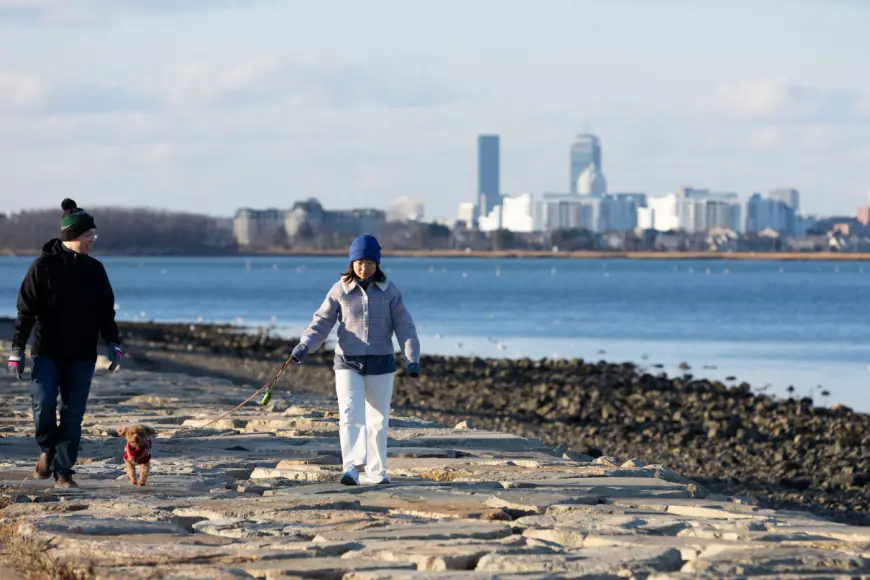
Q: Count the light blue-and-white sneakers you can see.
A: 2